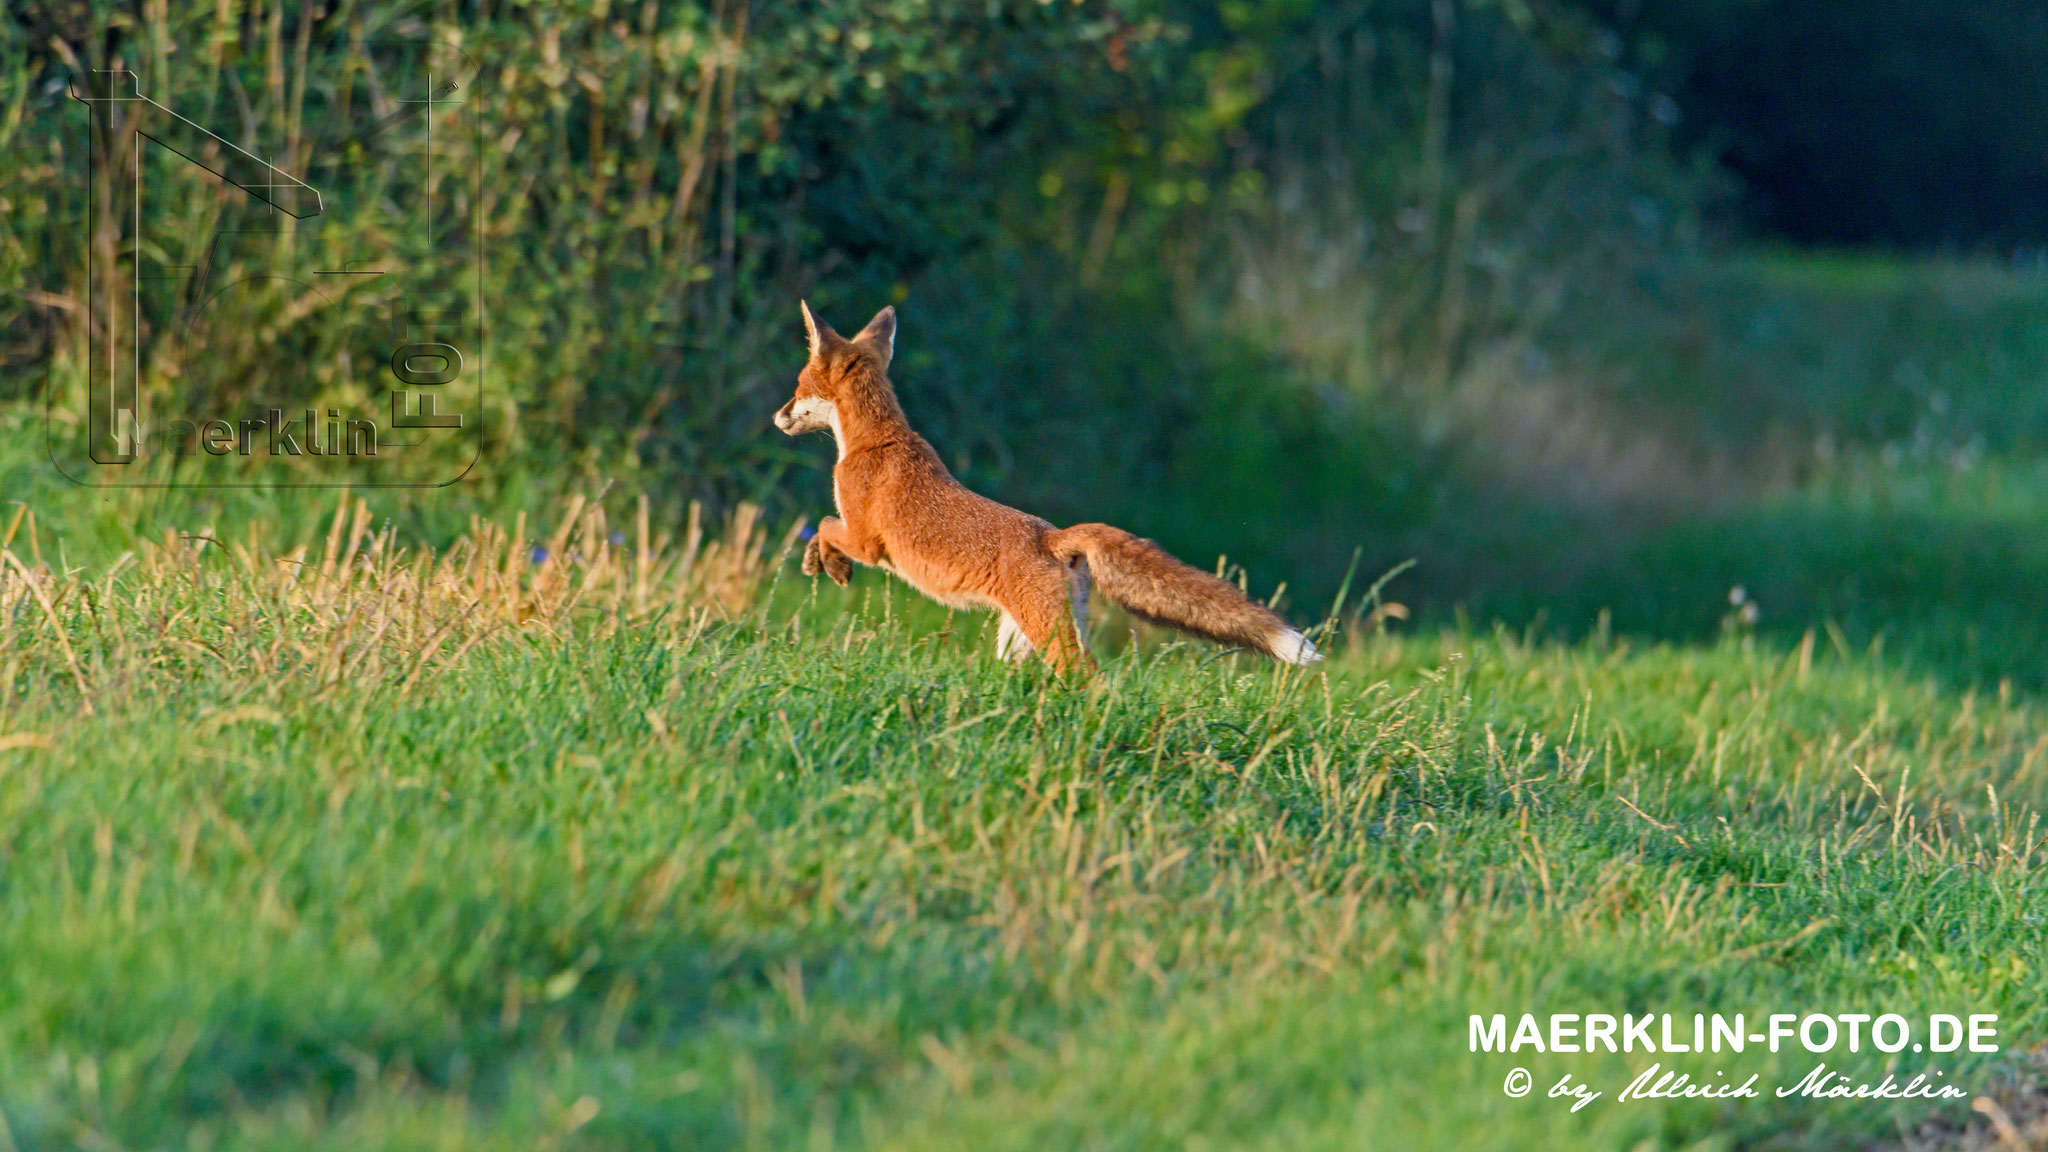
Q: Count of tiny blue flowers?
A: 3